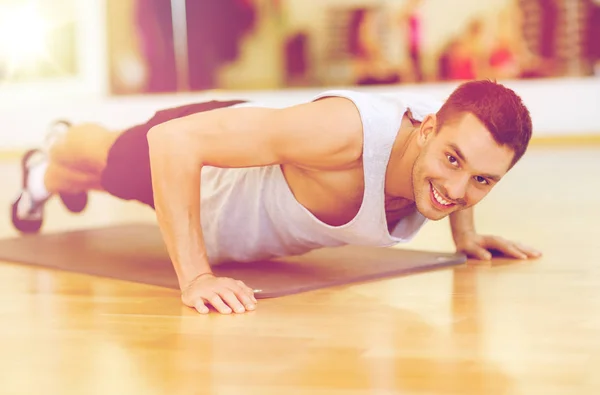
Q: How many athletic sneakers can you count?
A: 2